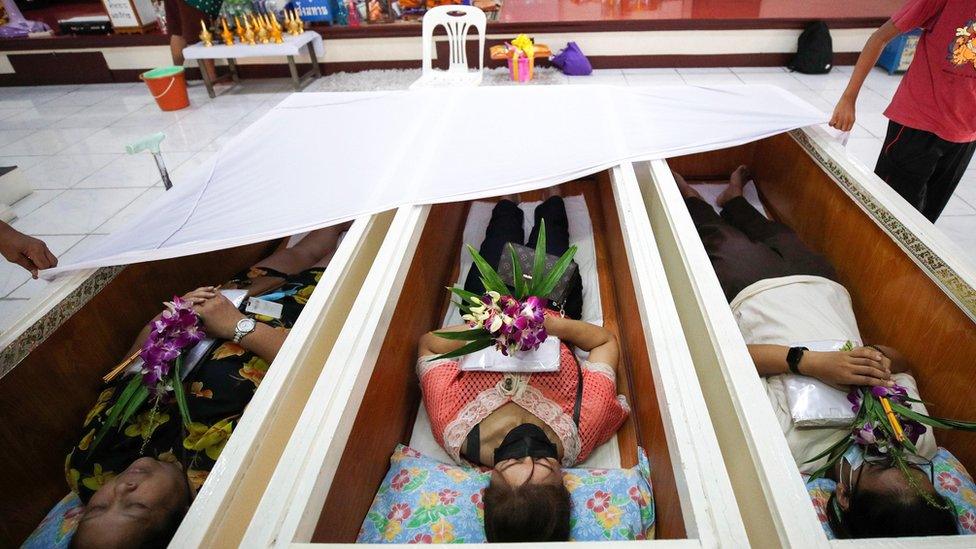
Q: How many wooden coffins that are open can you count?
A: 3